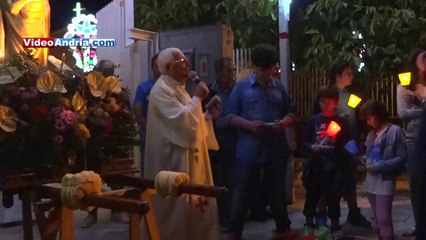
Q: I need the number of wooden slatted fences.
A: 1